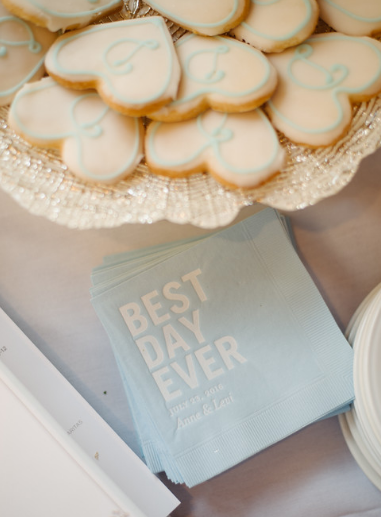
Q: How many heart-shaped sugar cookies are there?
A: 10